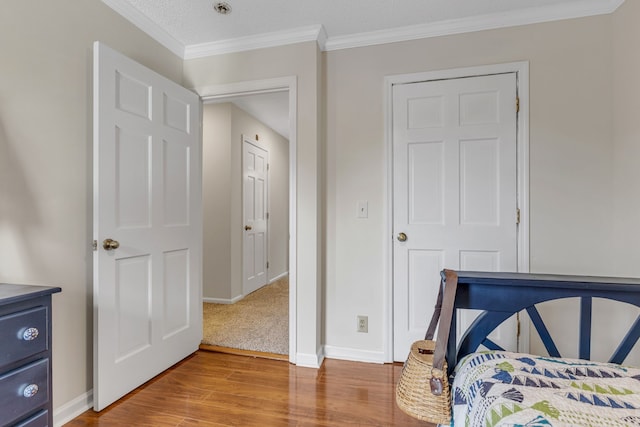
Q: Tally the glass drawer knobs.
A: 2